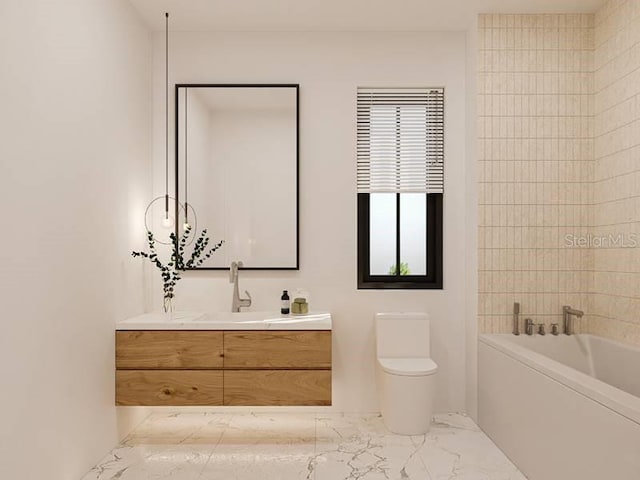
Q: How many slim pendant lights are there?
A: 1